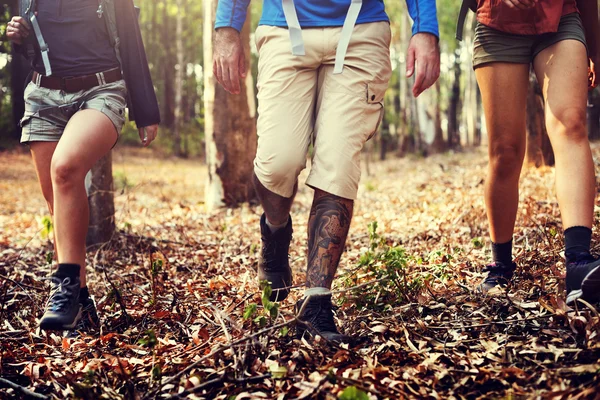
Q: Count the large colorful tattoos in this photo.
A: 1